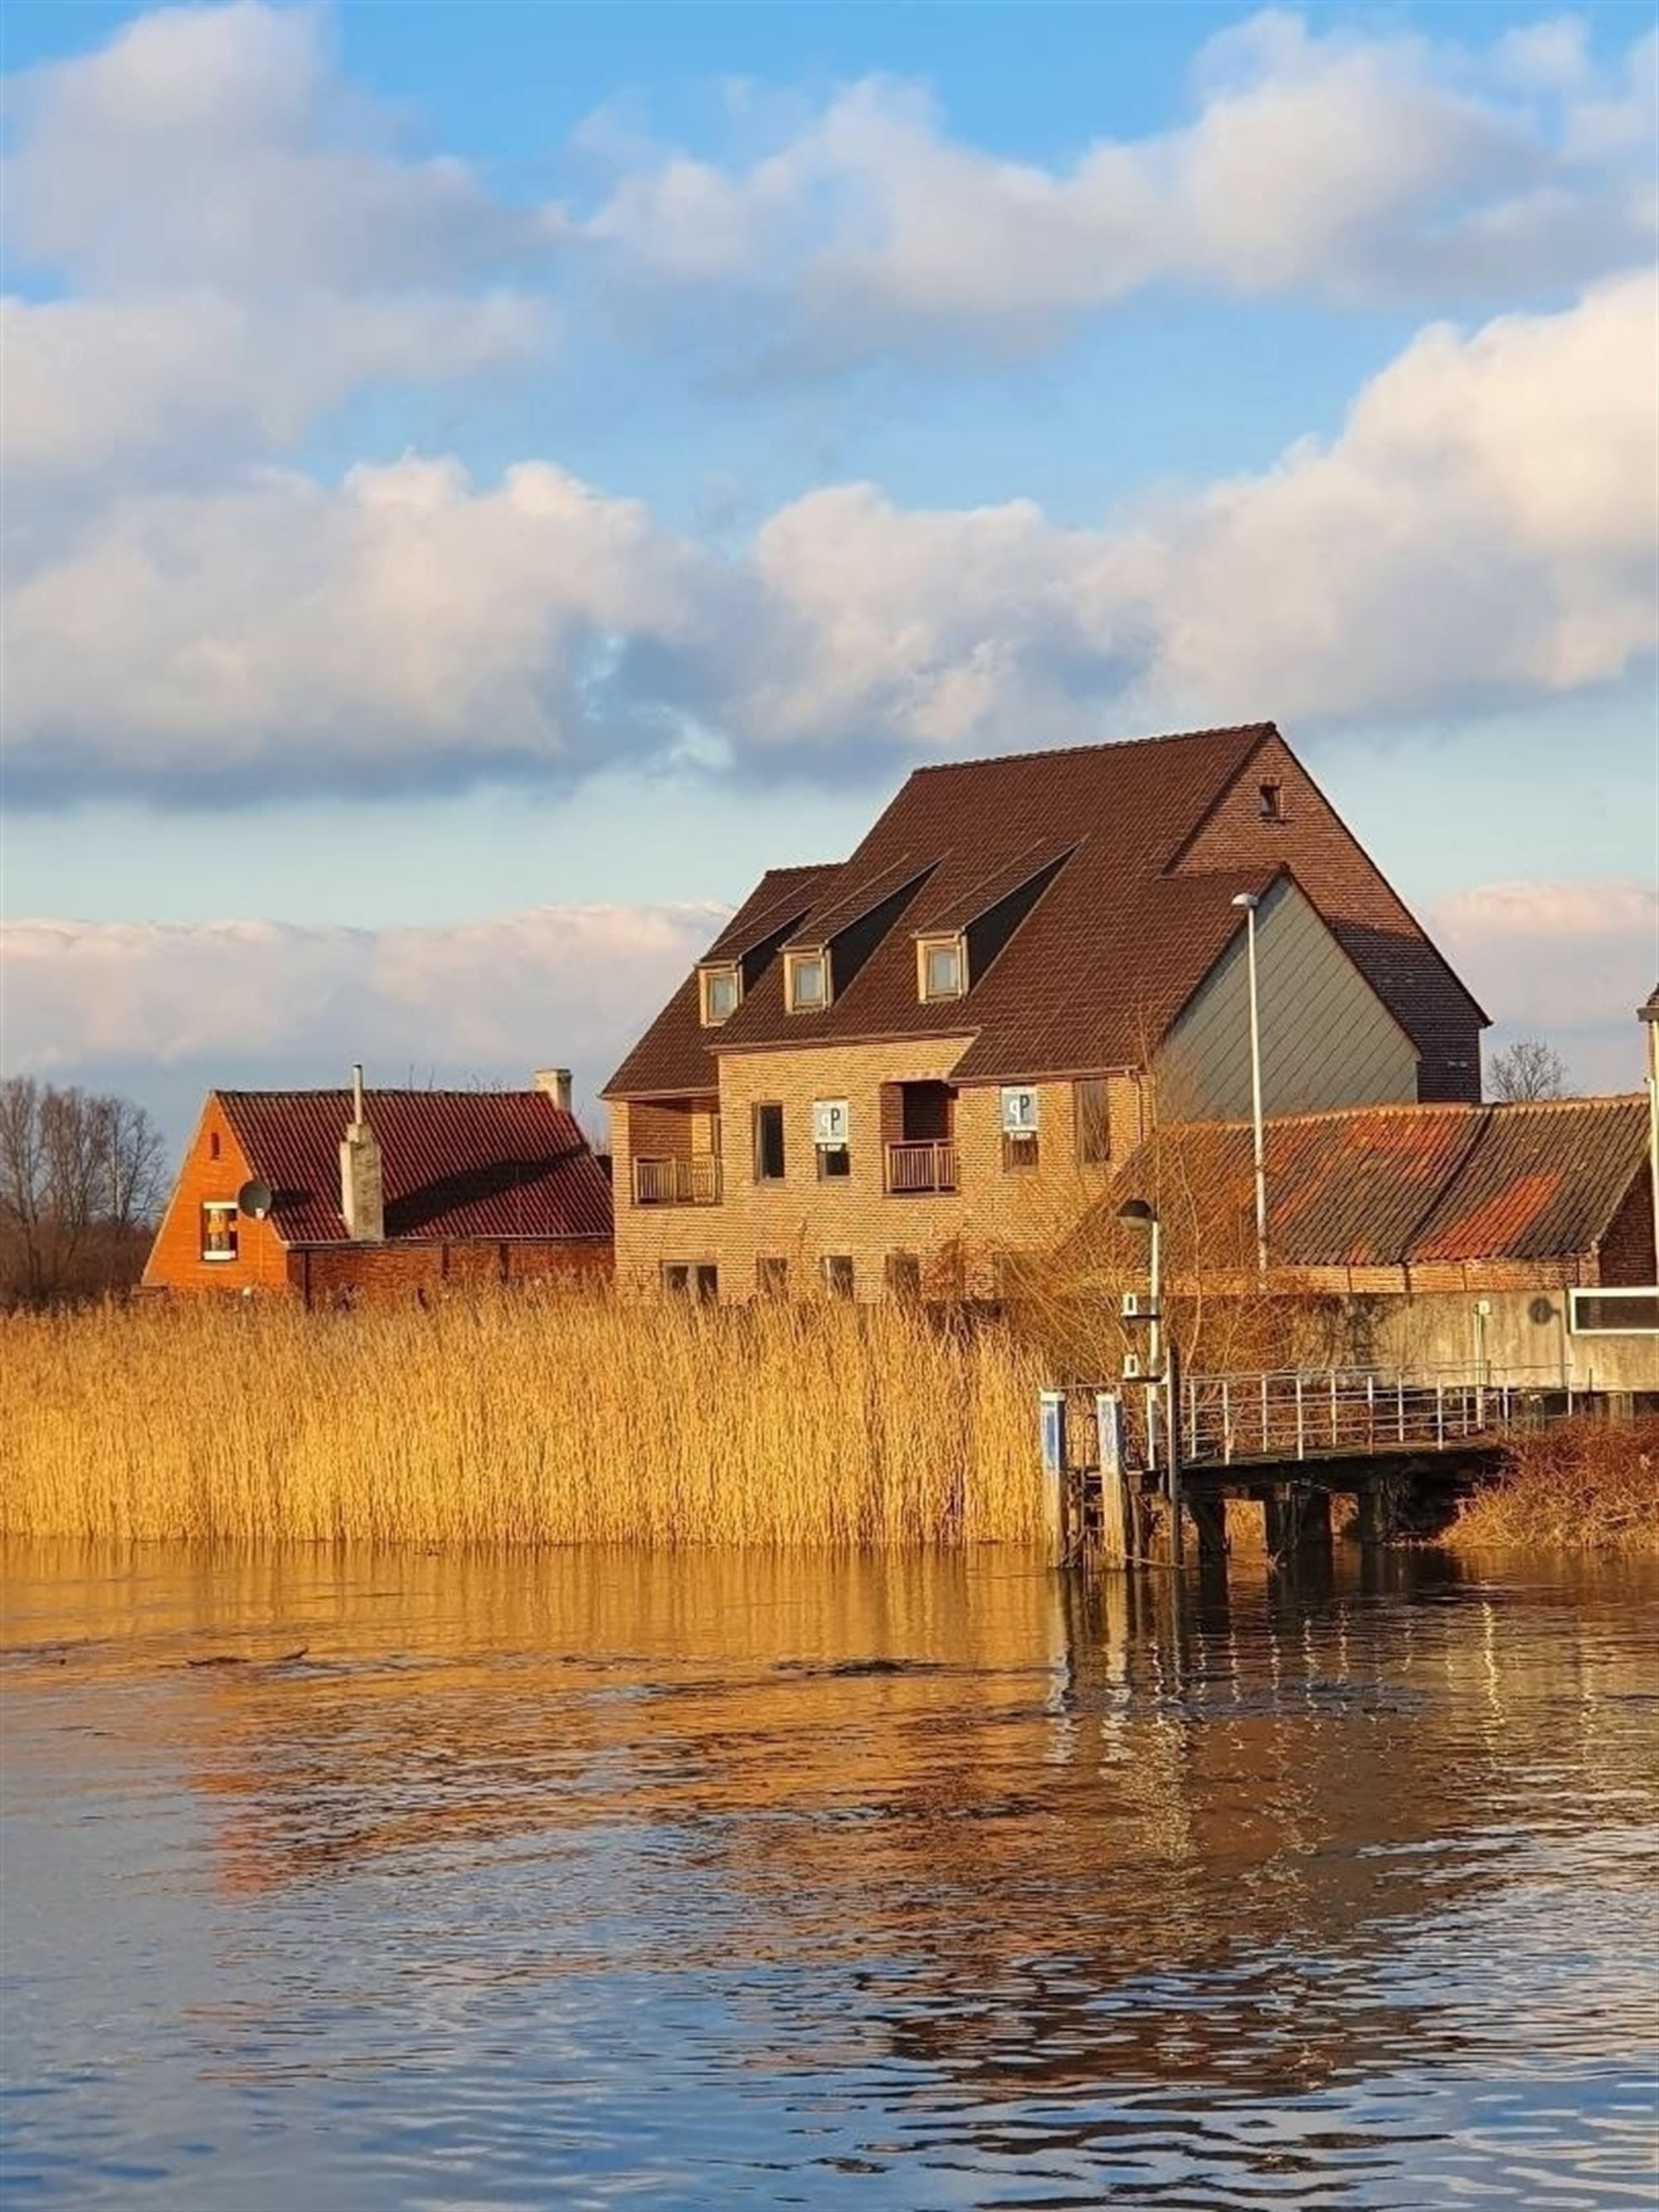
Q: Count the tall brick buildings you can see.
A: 1